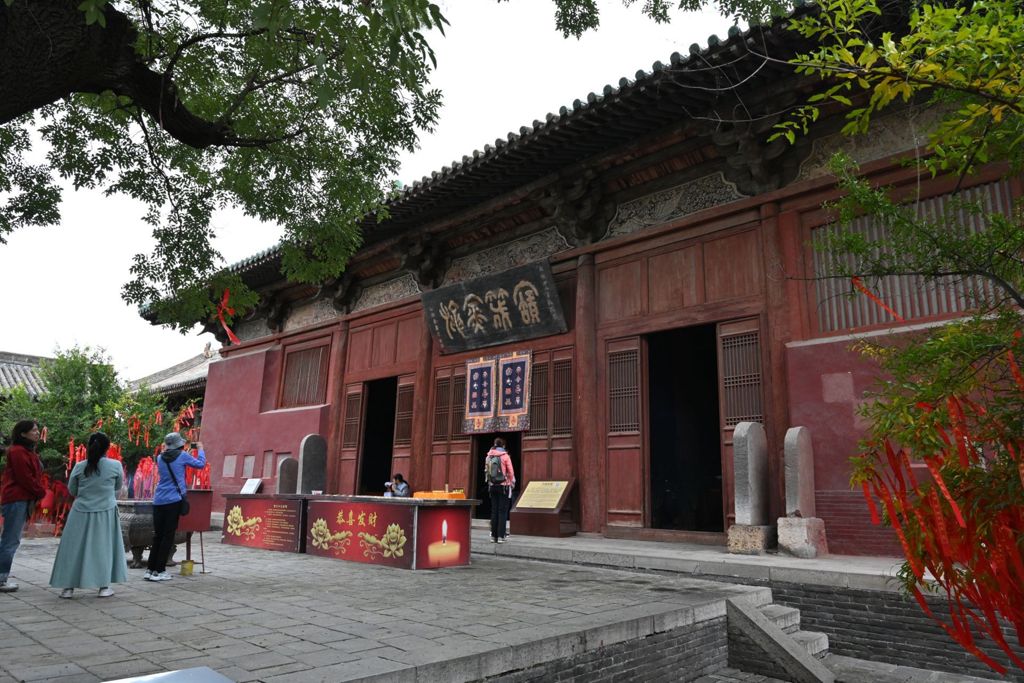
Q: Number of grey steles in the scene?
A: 4